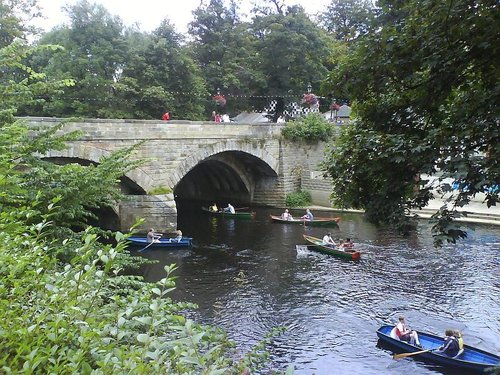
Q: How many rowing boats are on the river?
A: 5